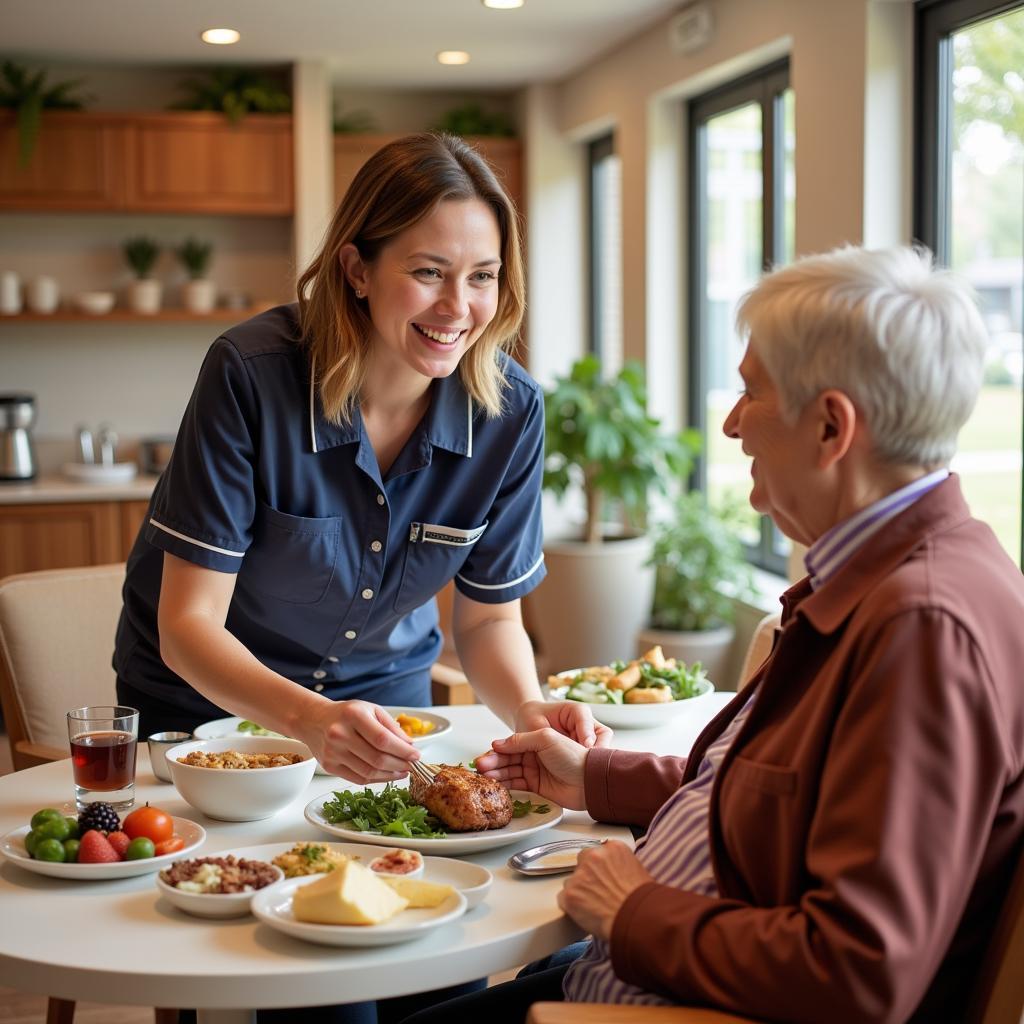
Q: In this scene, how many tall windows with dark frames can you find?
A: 3